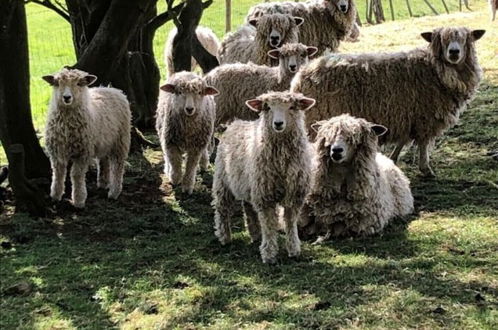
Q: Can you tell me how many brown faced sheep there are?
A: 0